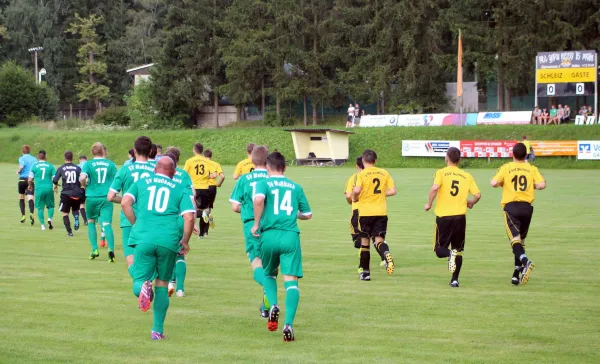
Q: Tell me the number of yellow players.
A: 7